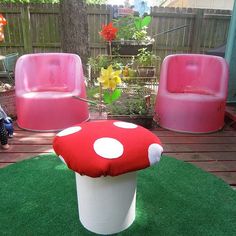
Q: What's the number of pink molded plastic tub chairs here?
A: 2